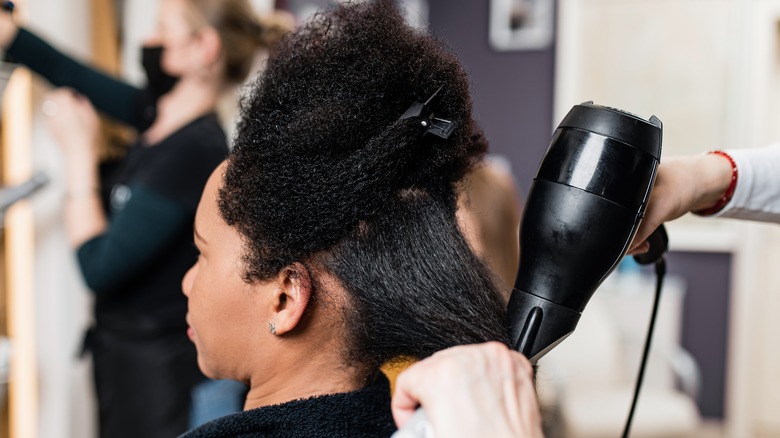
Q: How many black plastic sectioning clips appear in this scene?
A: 1